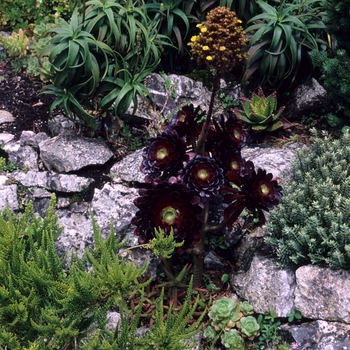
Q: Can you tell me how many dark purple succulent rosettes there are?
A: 7